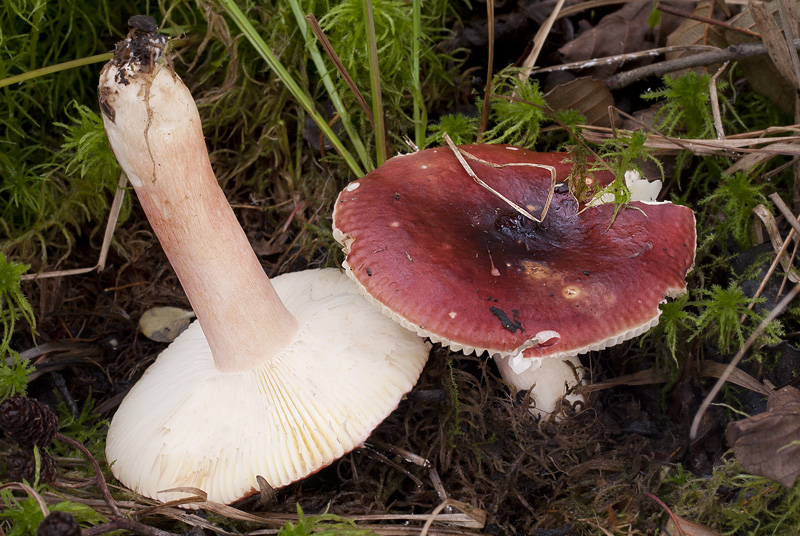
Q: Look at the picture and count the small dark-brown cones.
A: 3